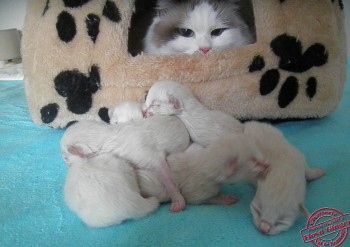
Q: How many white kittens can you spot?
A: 6